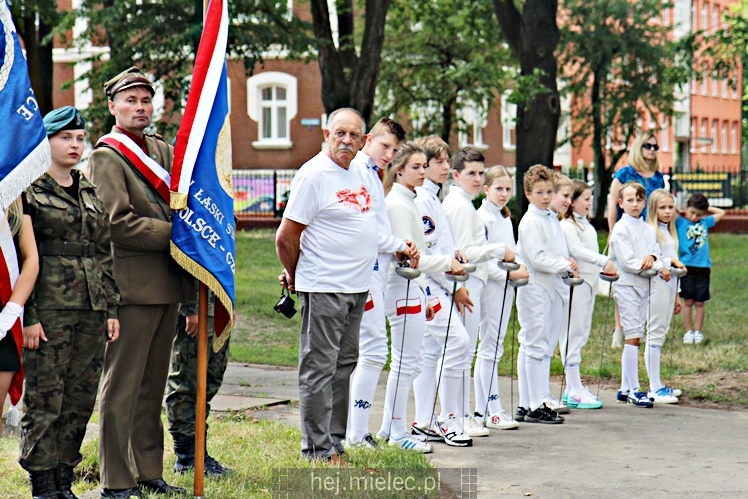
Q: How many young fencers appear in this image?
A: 10